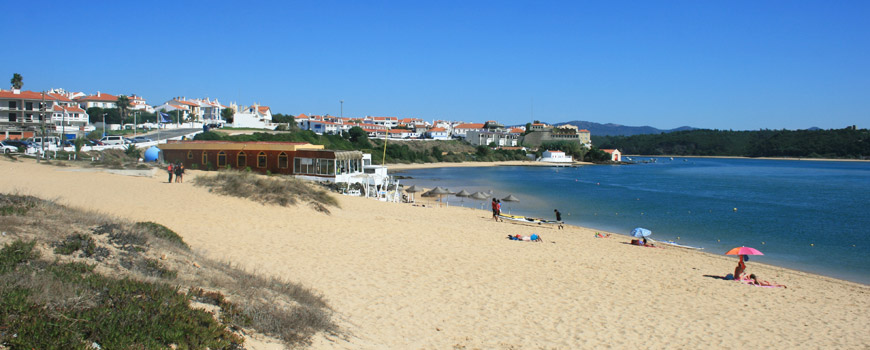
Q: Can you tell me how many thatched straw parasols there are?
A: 8